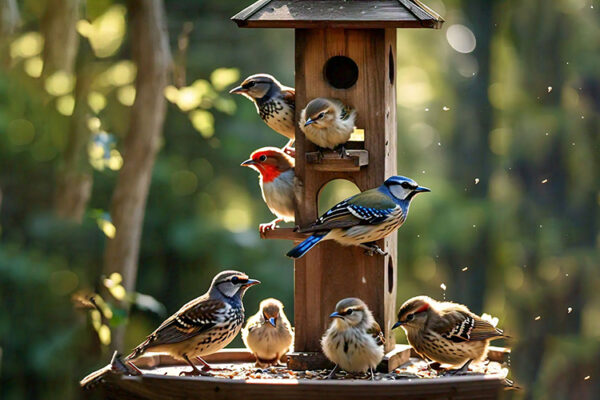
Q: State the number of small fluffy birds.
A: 3